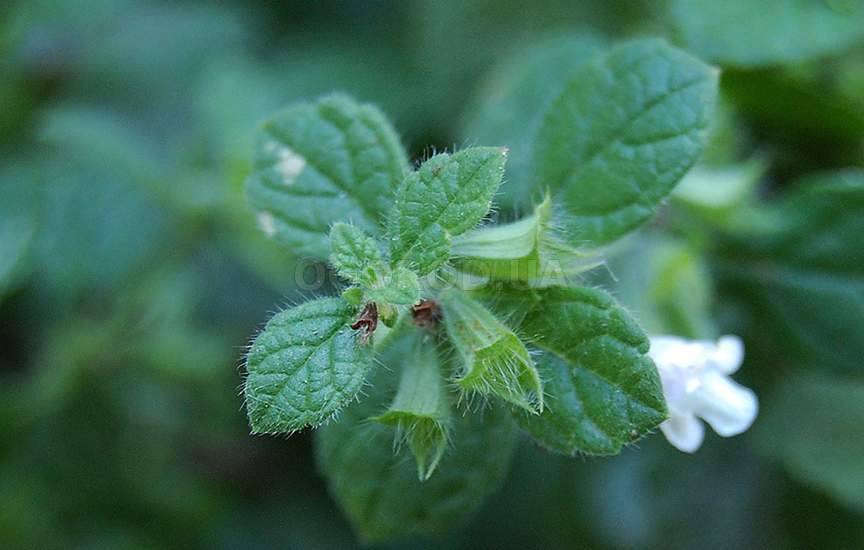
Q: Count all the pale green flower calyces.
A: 3